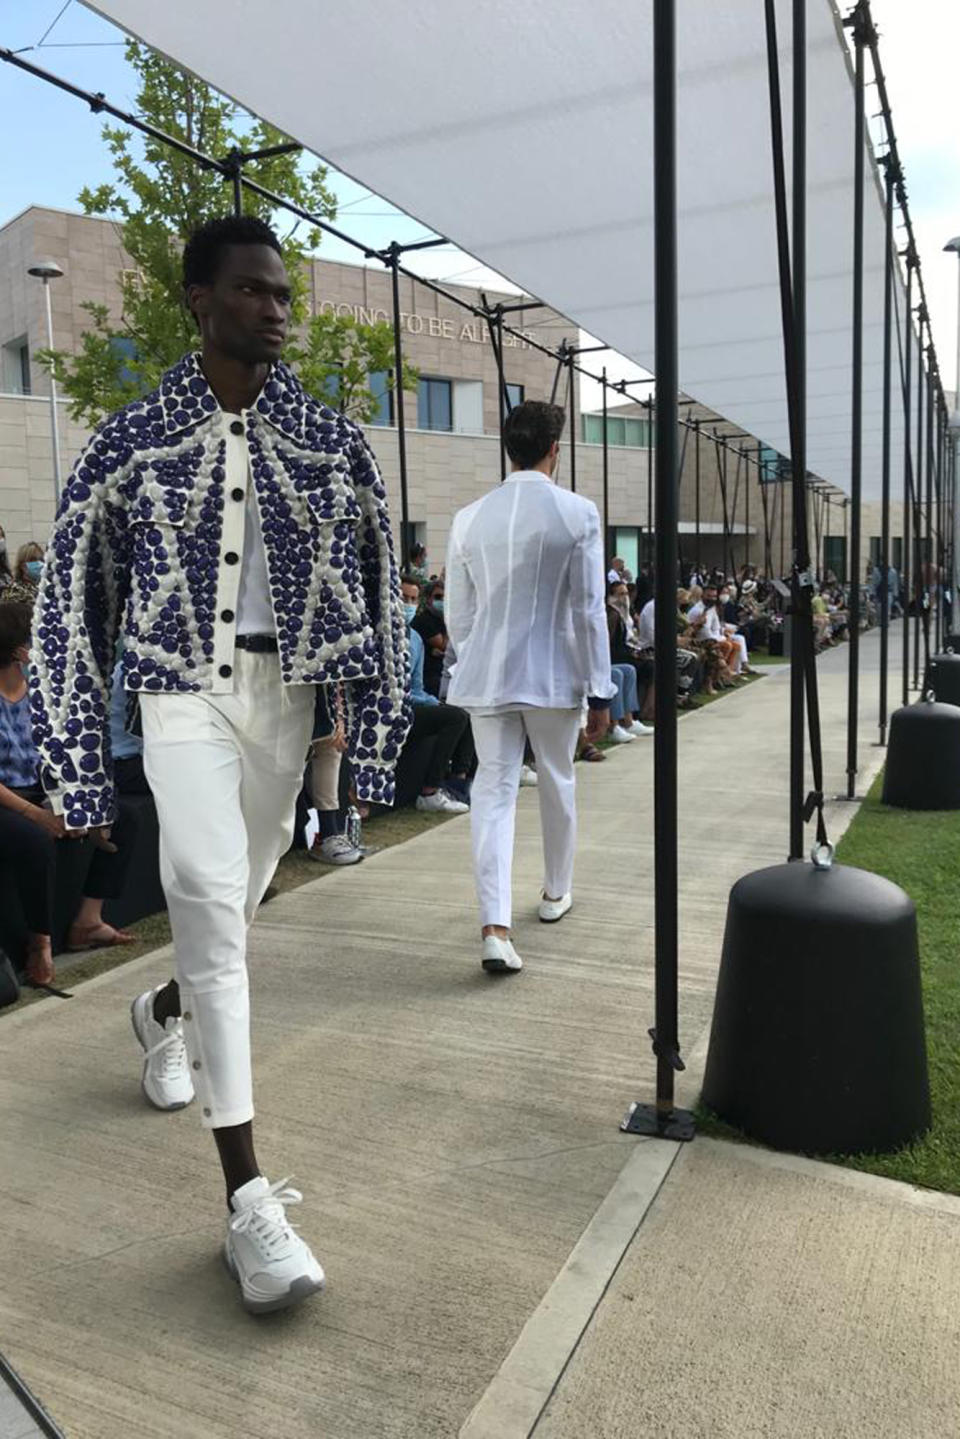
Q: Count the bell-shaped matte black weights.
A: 3